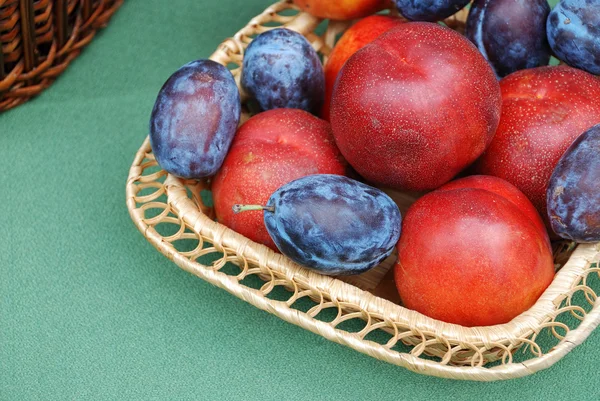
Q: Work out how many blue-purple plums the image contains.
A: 7